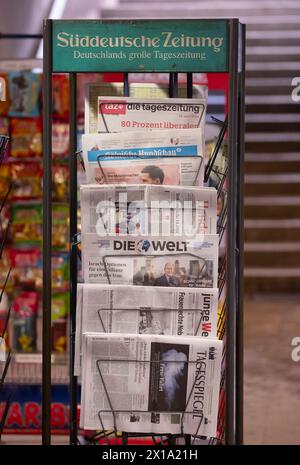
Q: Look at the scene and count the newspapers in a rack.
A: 6